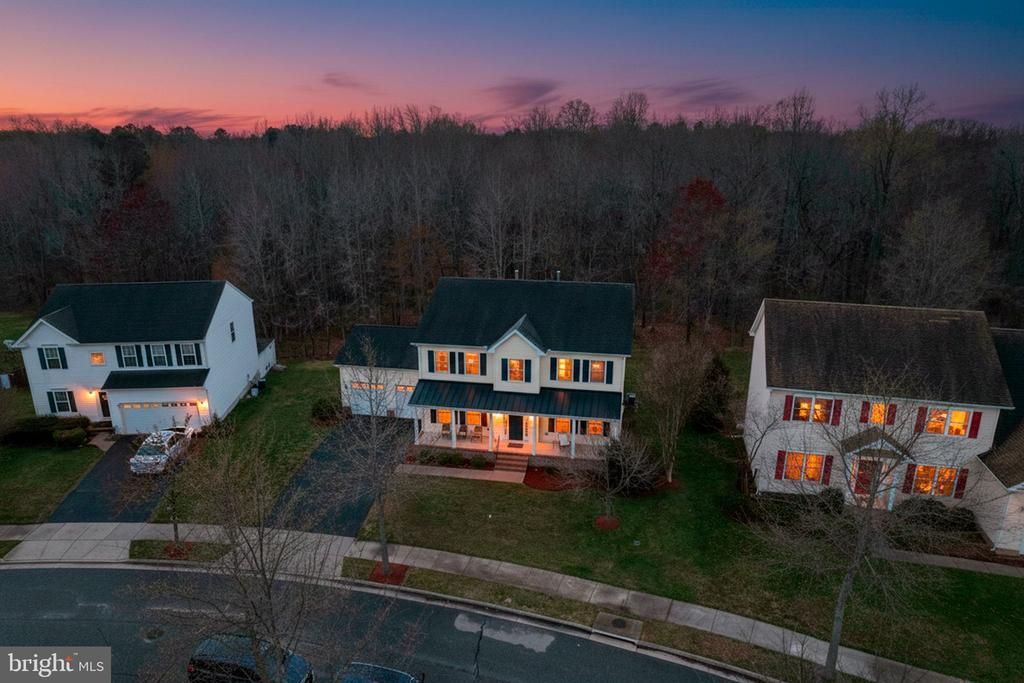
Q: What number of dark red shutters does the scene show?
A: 10